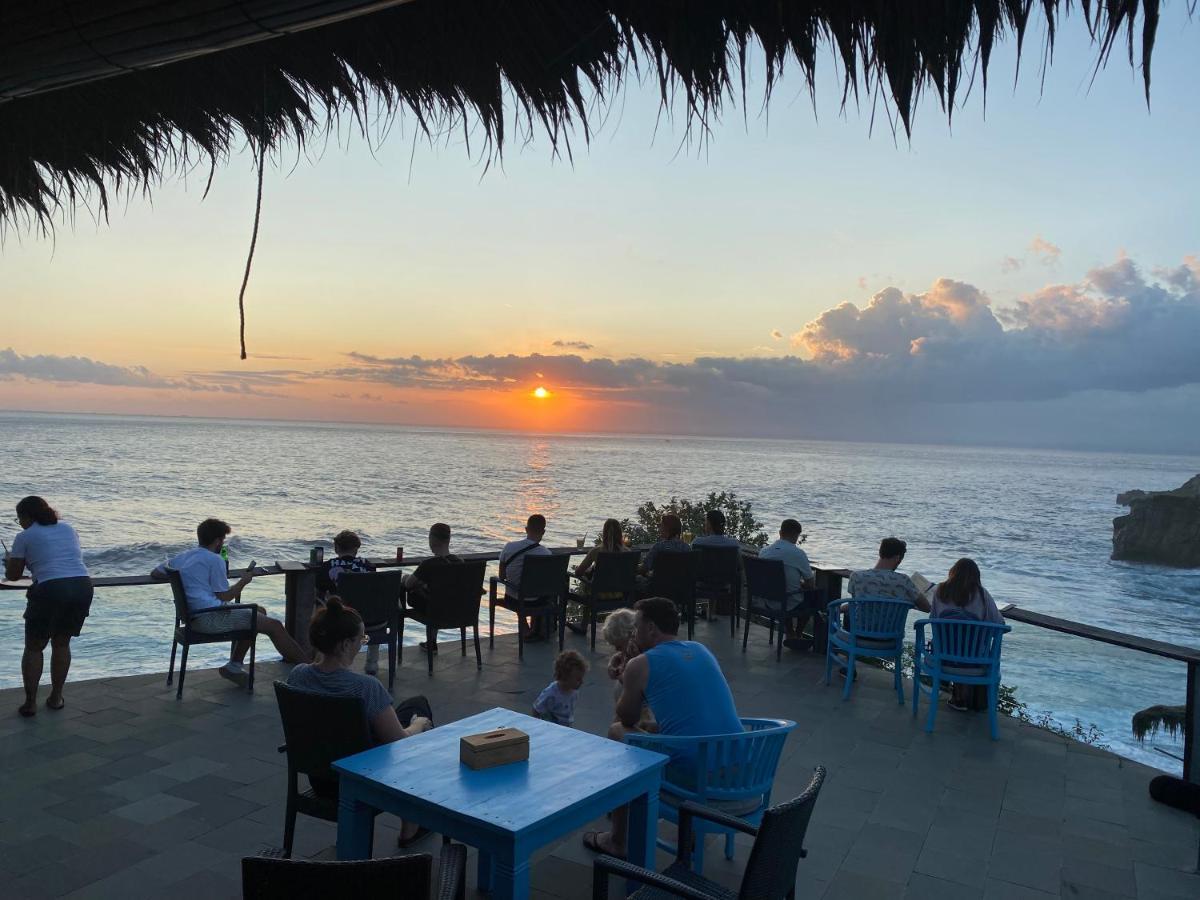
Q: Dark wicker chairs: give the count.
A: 11